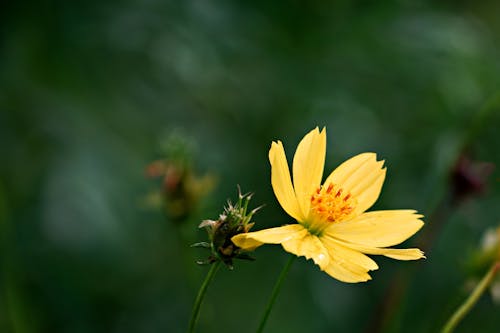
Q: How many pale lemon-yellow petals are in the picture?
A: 8